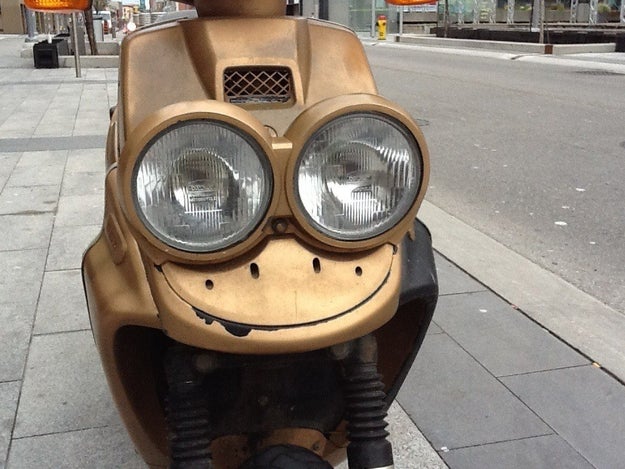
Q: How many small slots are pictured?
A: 4